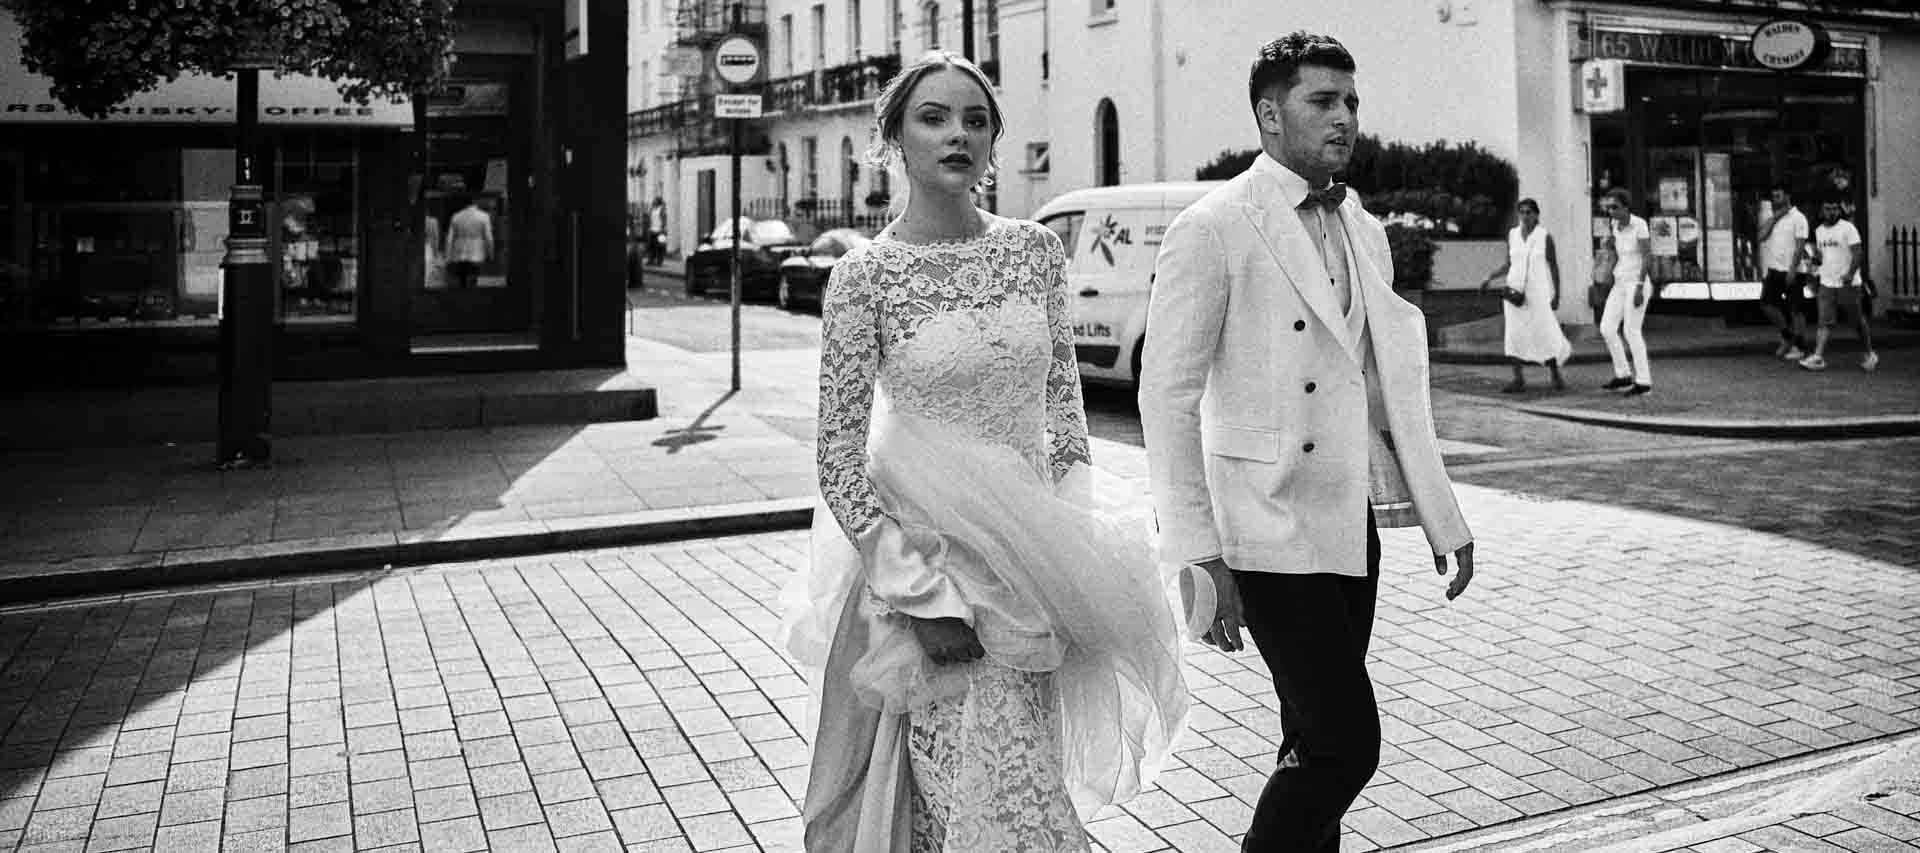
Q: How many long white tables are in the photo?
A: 0